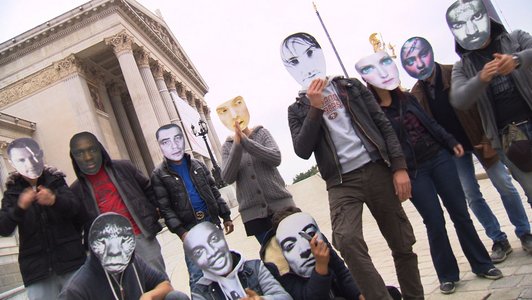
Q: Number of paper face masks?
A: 11